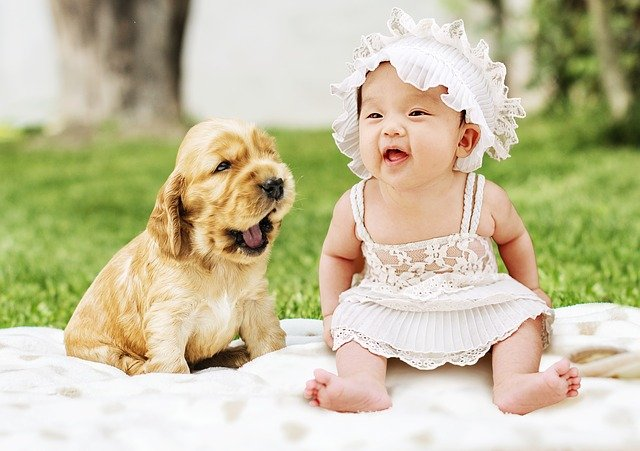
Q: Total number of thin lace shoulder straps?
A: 4